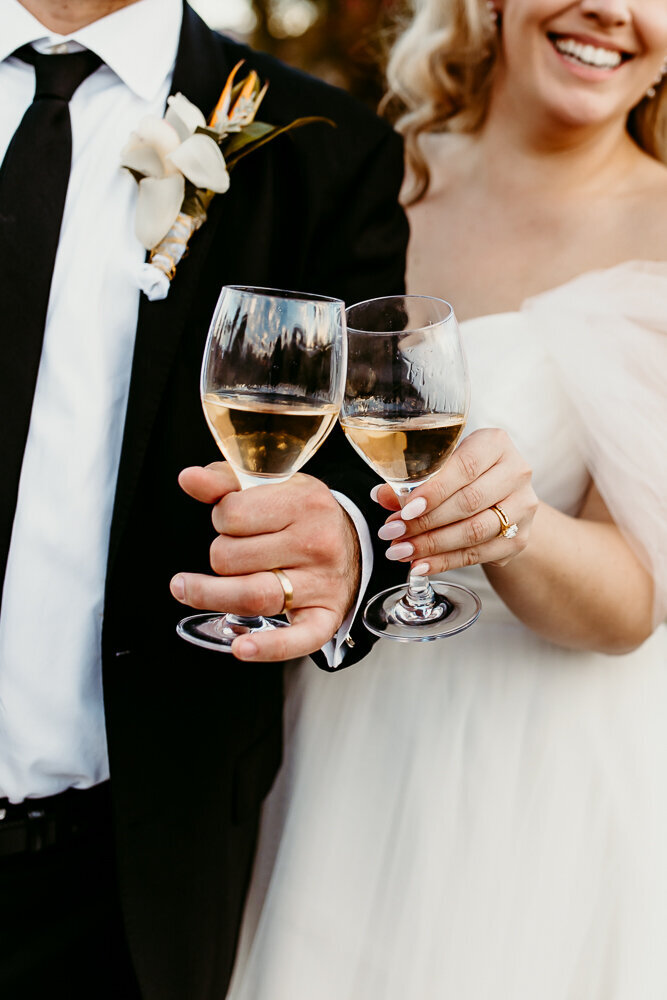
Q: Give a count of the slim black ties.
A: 1